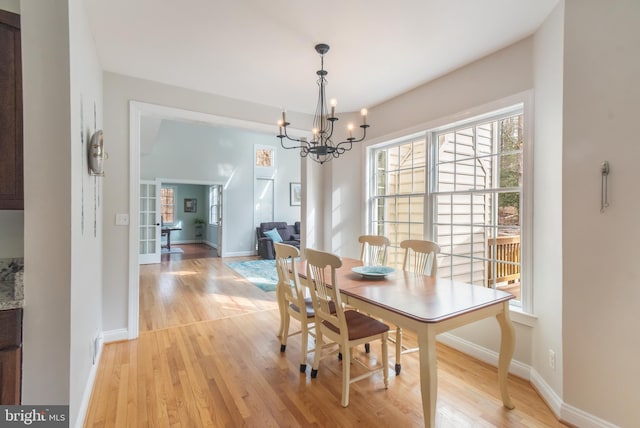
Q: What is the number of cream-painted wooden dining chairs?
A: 4